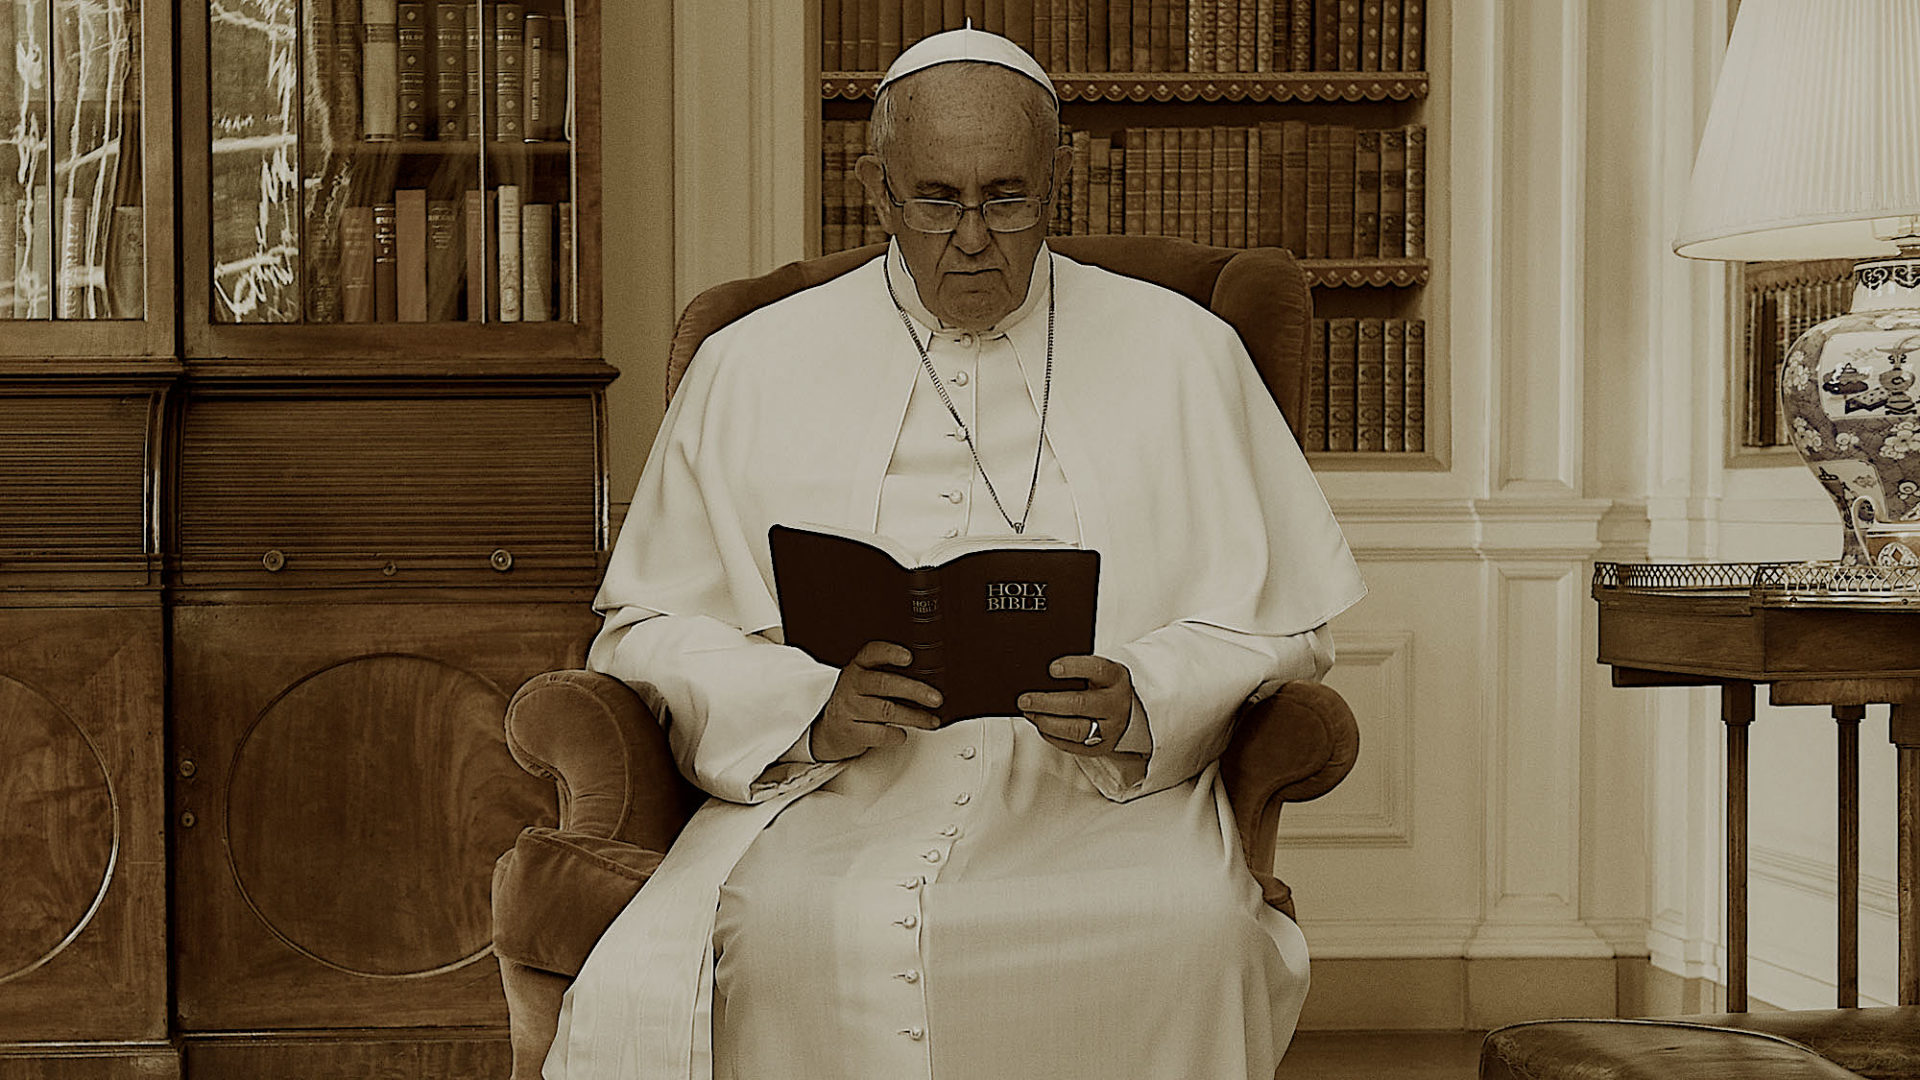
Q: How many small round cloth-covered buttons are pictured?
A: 13